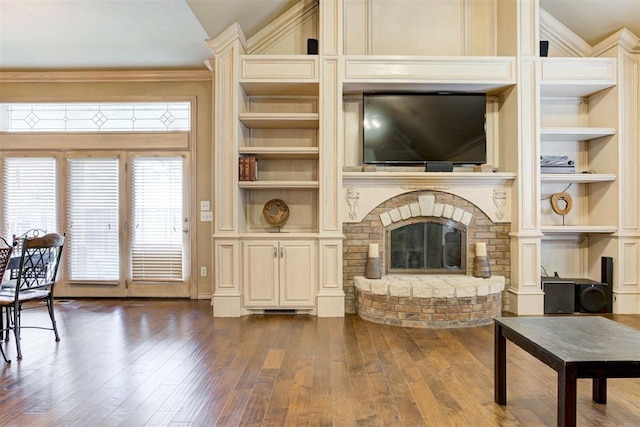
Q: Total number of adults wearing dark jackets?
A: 0